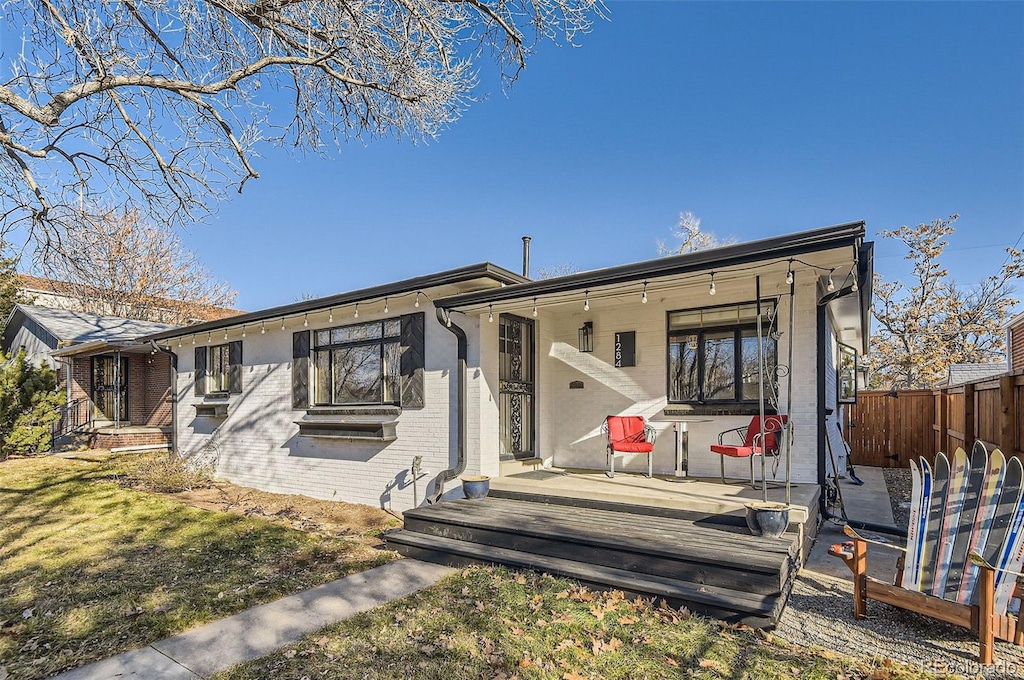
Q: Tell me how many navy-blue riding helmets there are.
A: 0